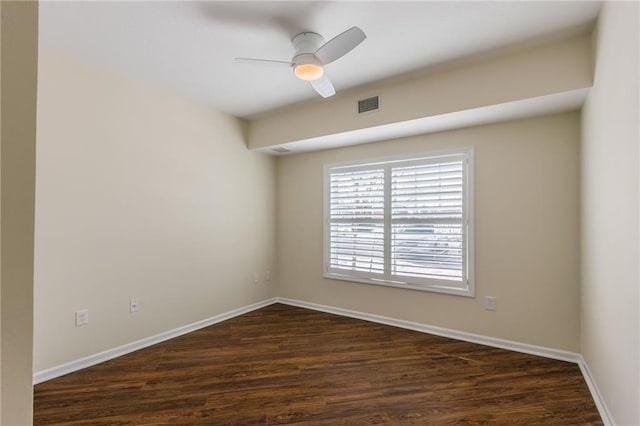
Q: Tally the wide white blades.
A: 3